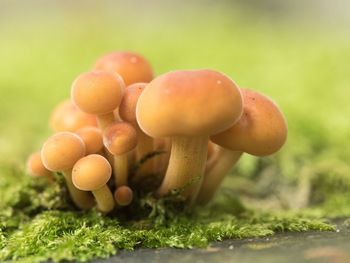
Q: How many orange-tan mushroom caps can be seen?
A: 12